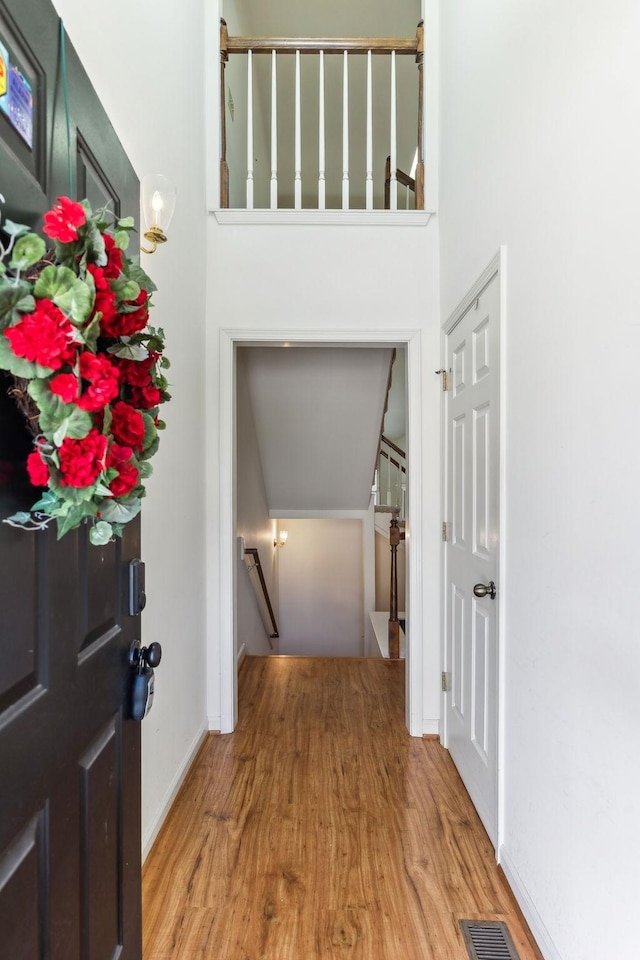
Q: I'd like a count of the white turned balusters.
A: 7